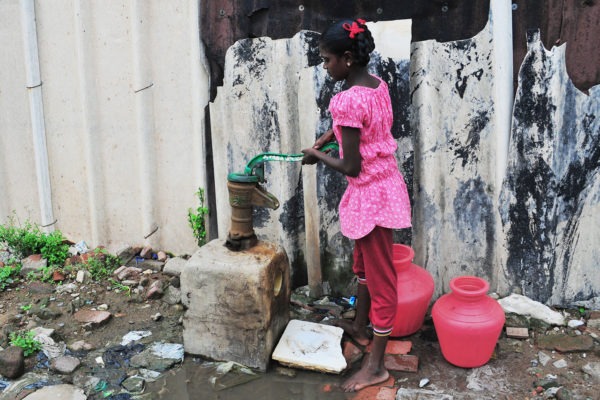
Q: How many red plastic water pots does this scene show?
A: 2